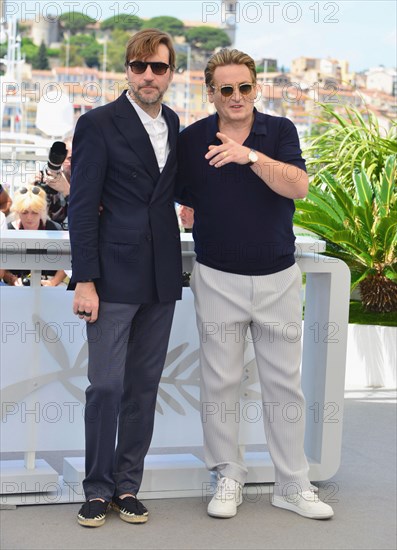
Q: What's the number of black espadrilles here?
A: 2